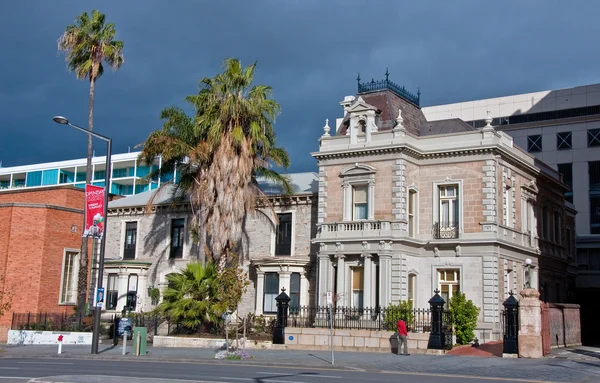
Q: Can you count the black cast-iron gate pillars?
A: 3